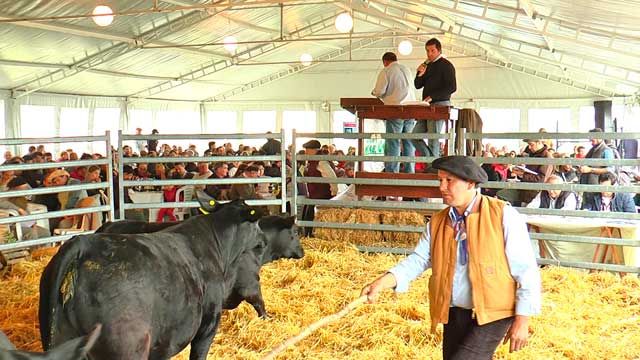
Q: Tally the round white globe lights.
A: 5